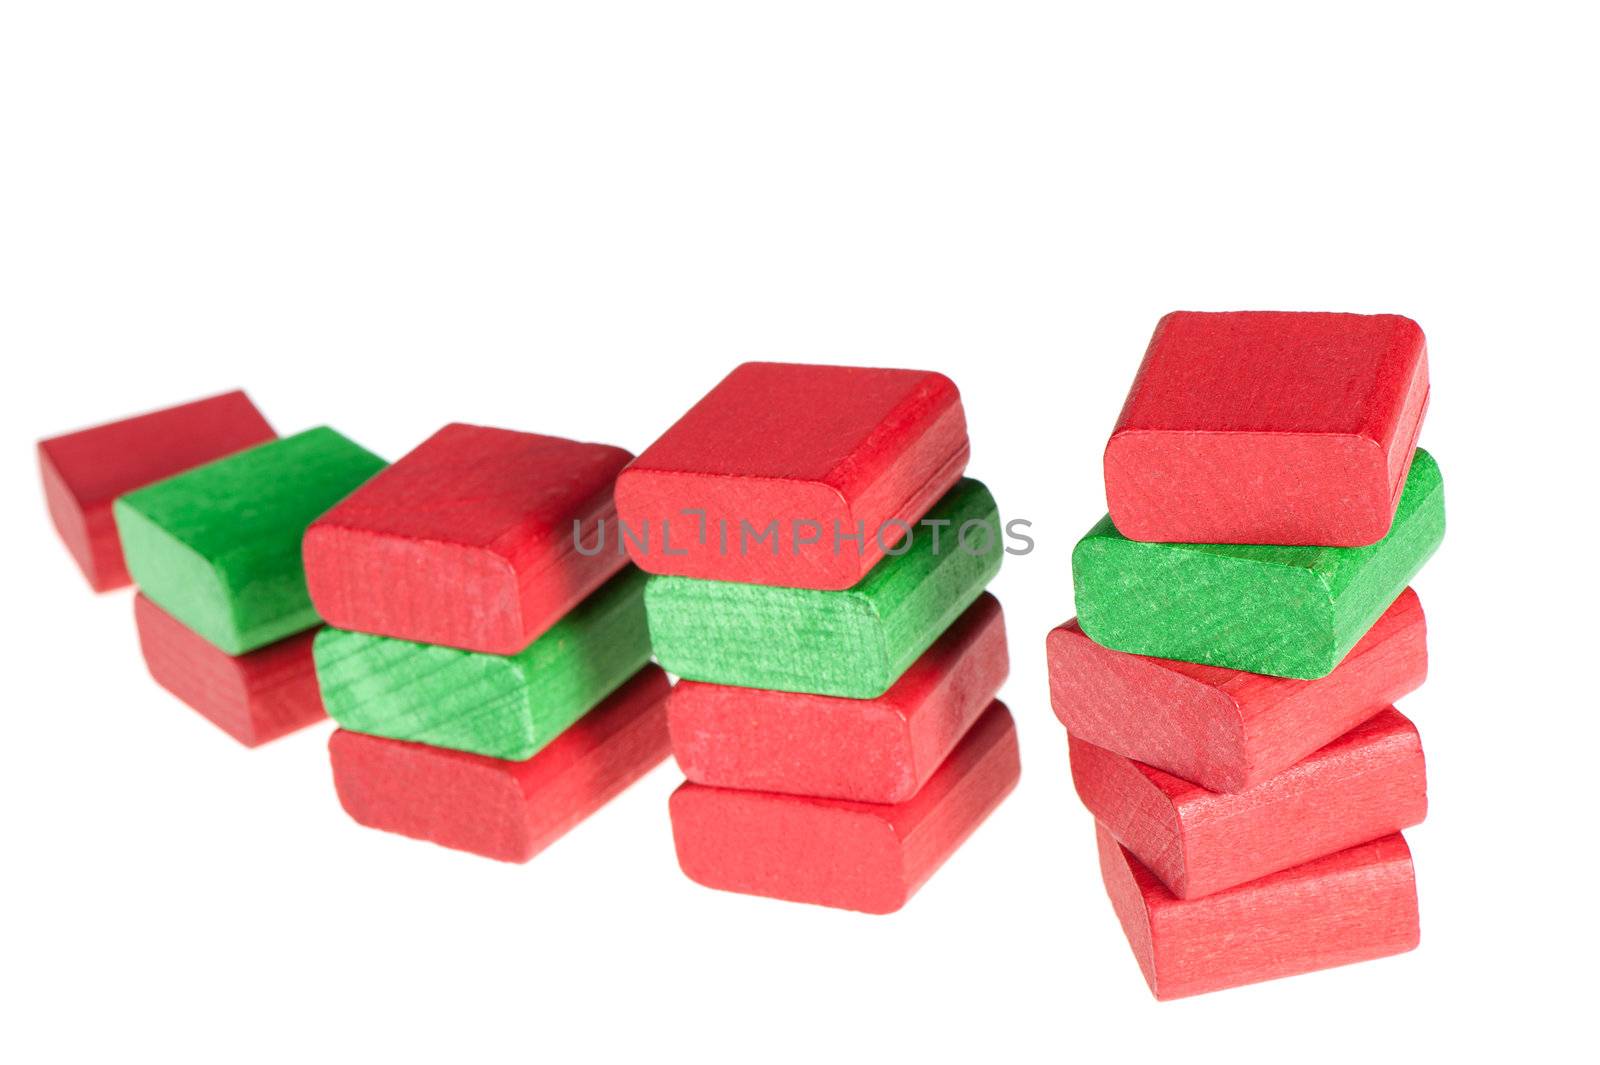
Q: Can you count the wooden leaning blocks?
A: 15